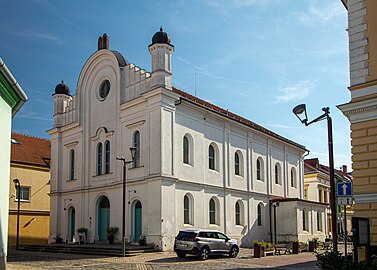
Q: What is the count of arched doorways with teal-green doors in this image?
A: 3